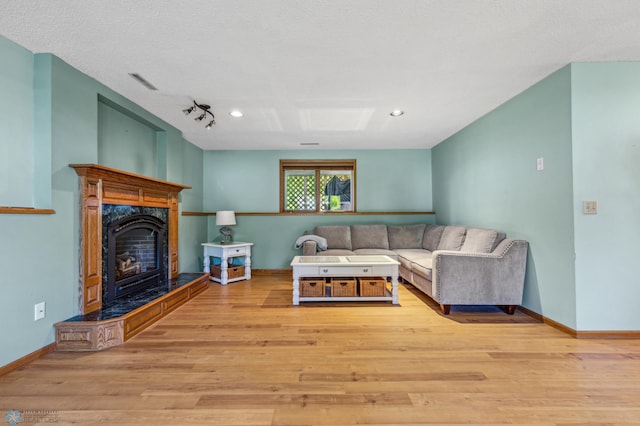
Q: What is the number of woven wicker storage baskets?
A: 4